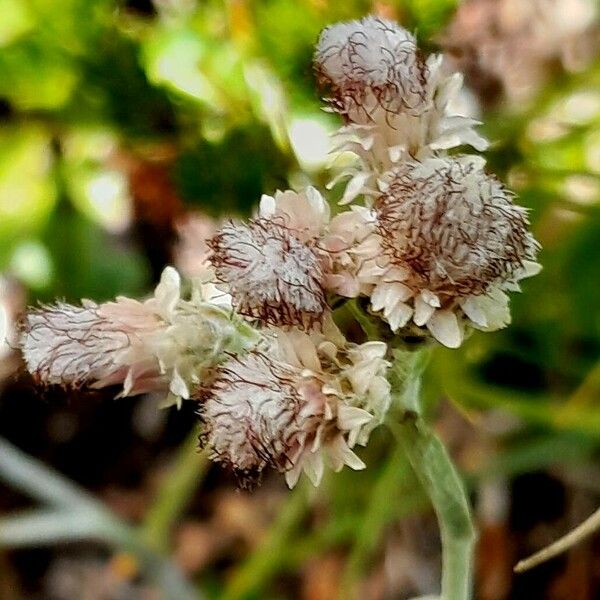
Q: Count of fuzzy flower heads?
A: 5